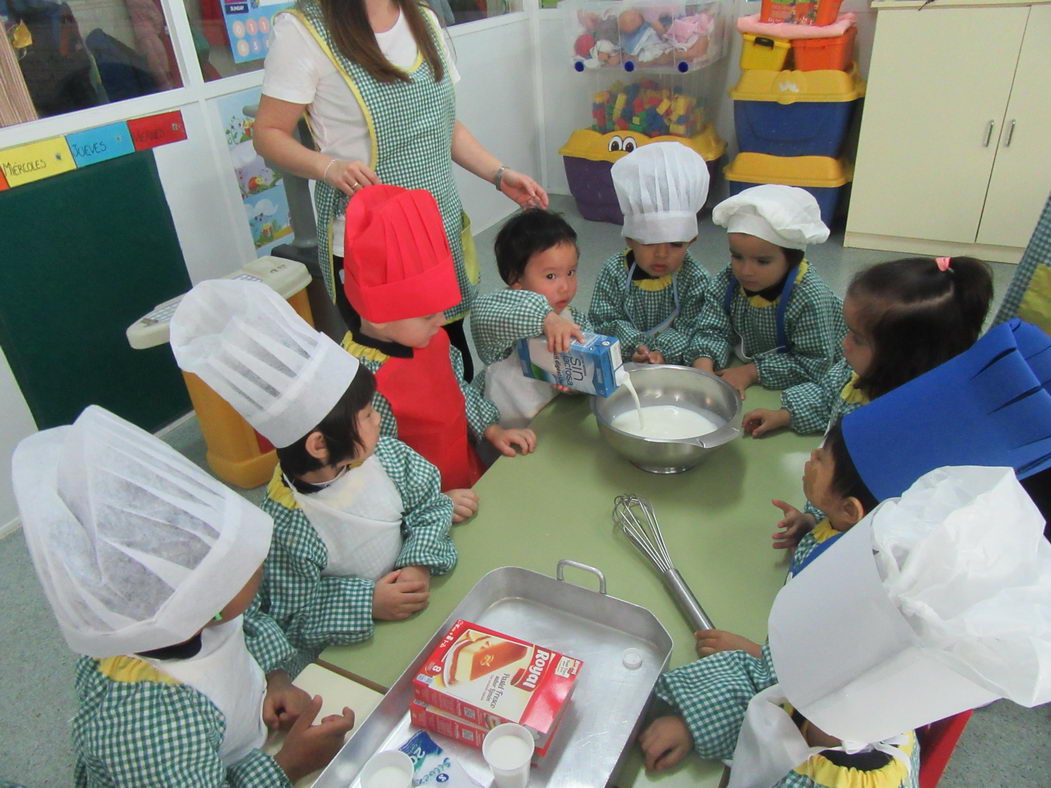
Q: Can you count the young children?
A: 9